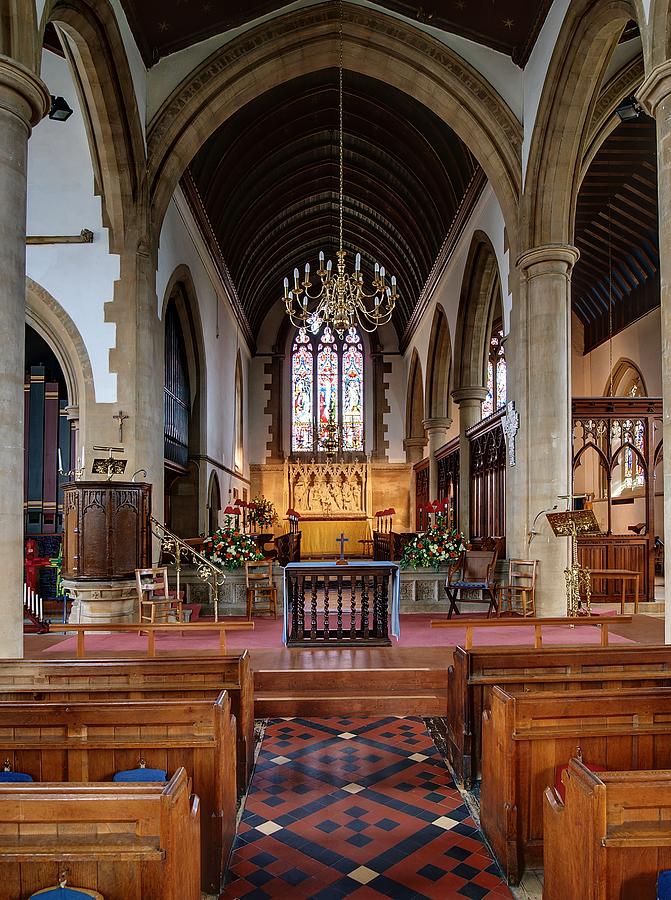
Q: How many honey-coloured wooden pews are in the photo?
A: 6